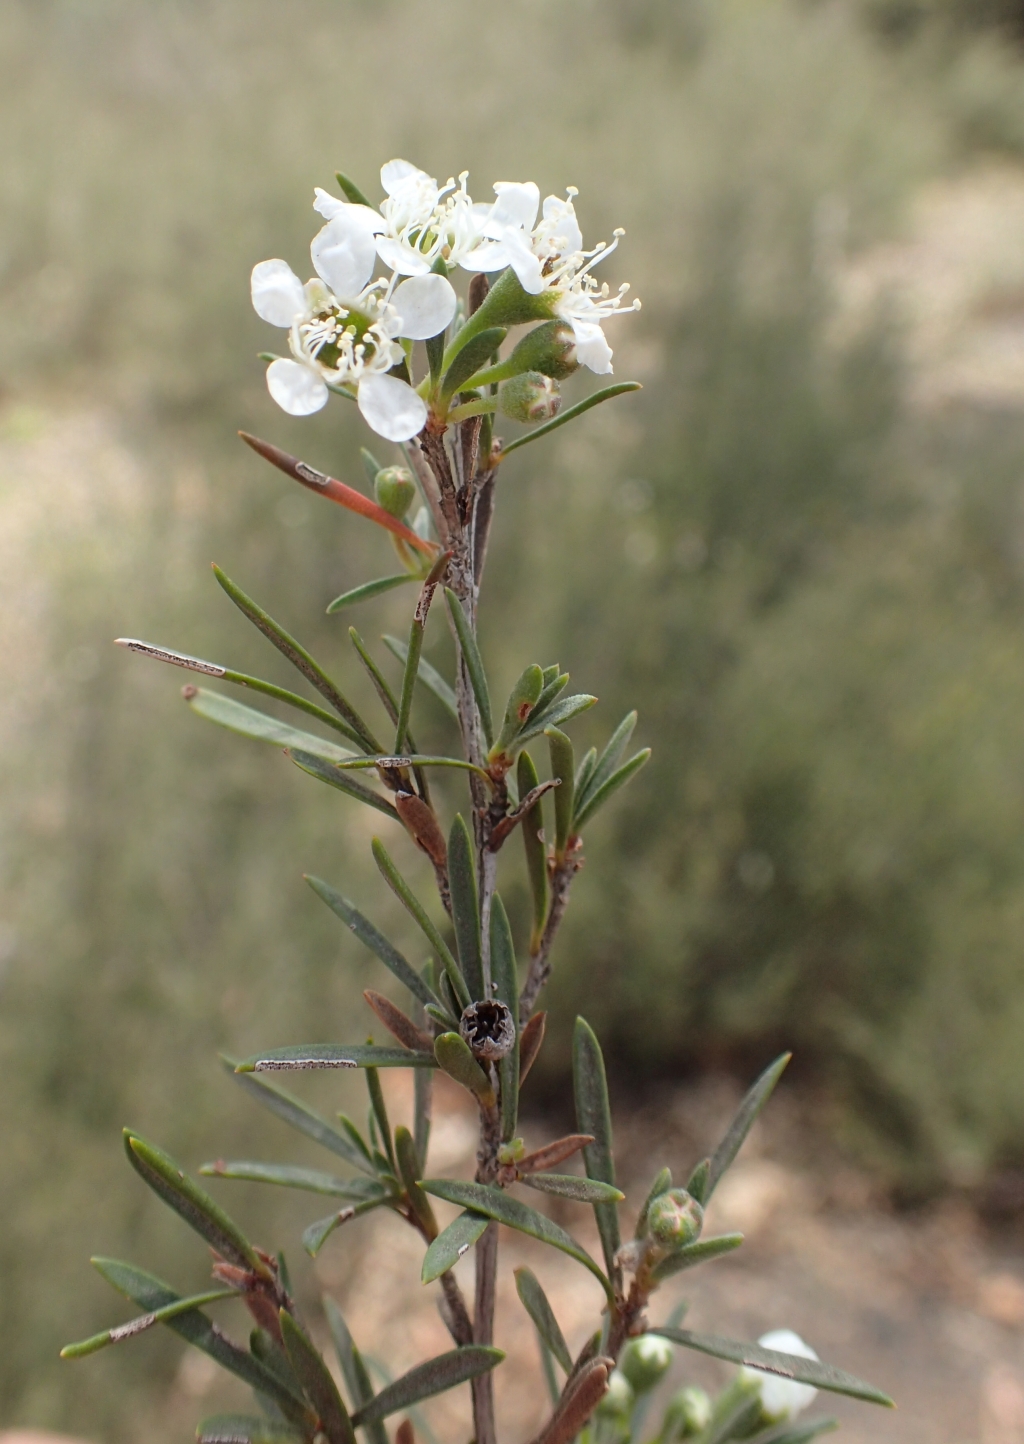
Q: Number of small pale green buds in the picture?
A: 7